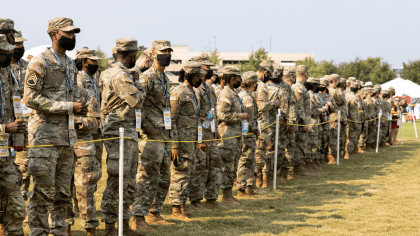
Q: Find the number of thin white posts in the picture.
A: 6